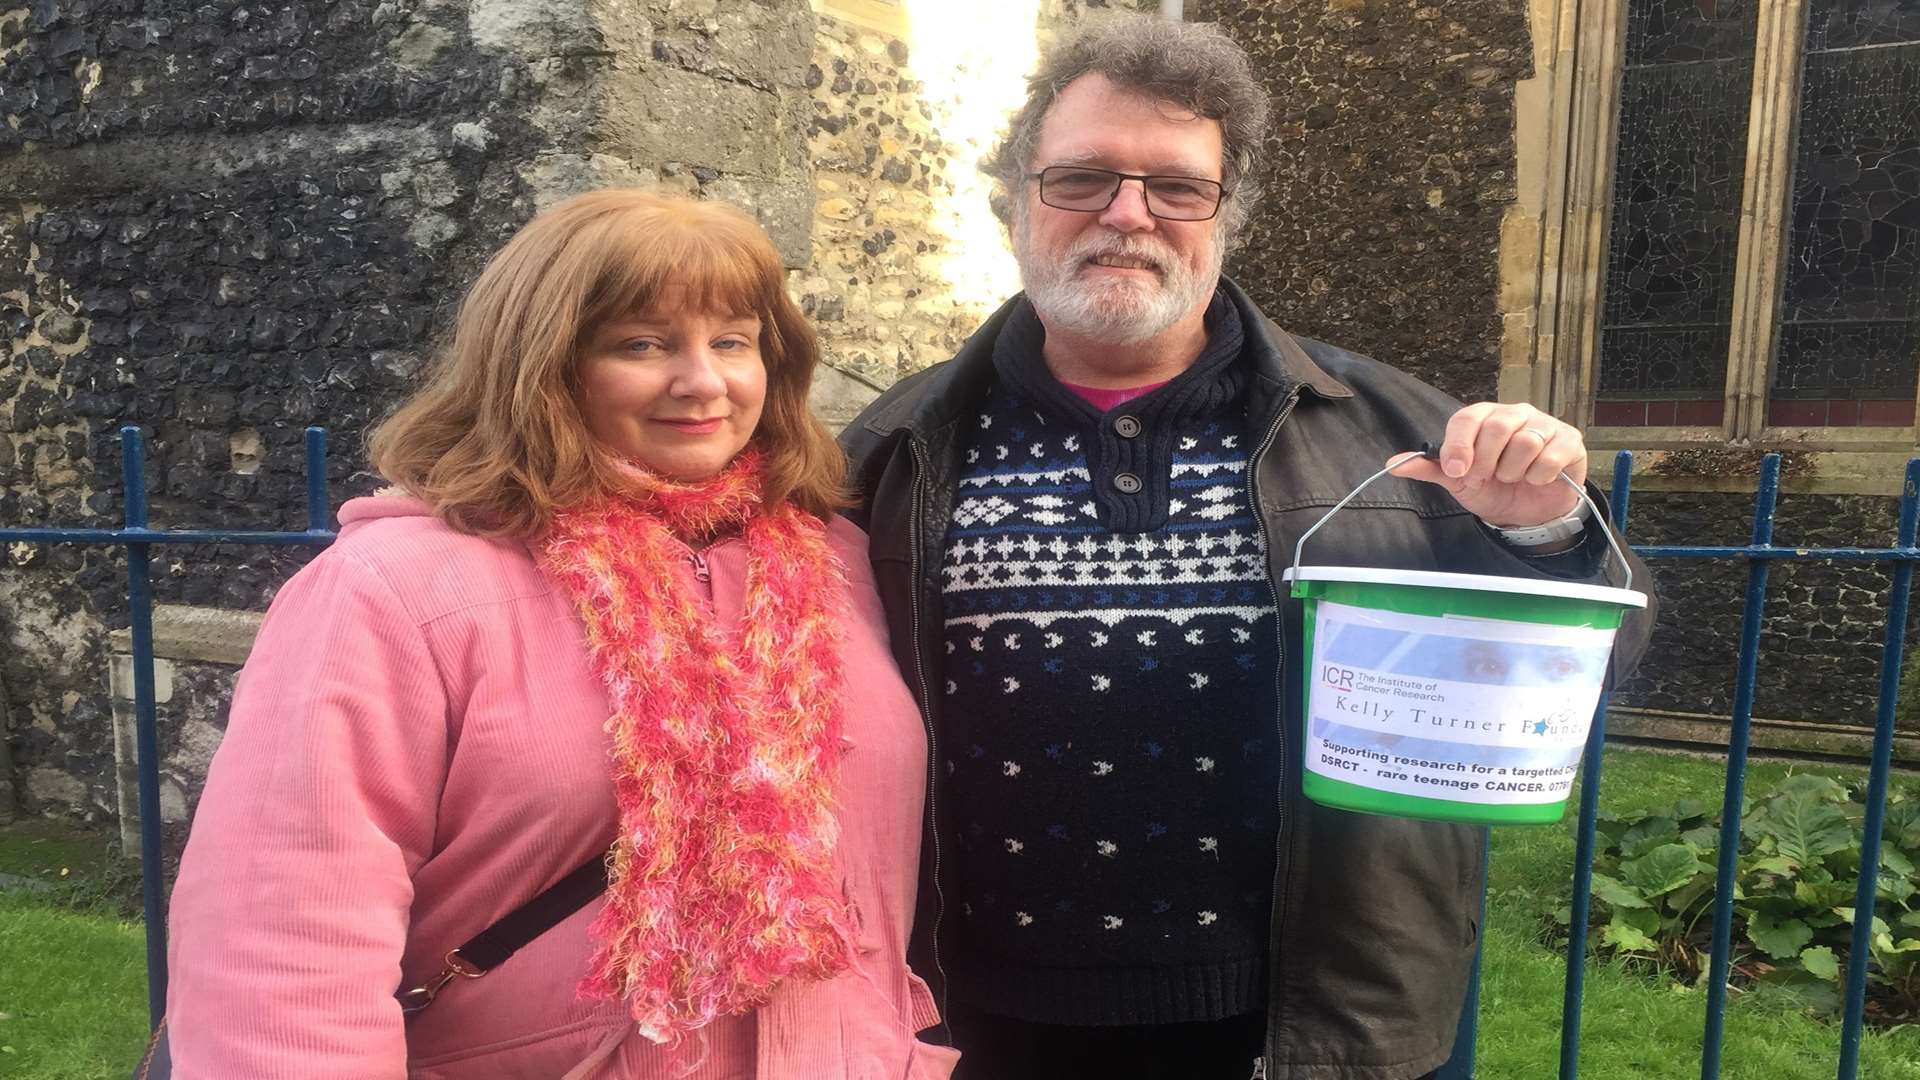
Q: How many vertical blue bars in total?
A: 6